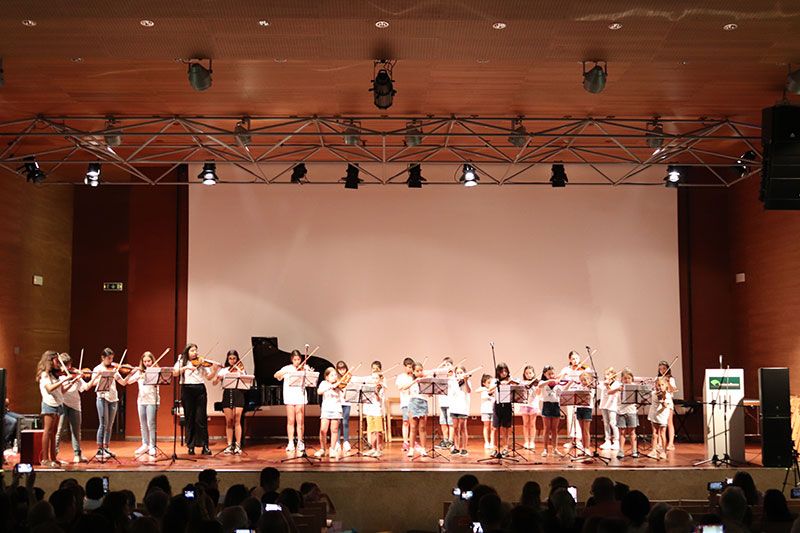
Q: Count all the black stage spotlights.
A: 11